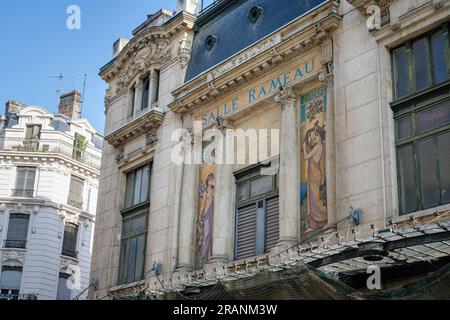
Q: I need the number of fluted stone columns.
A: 4